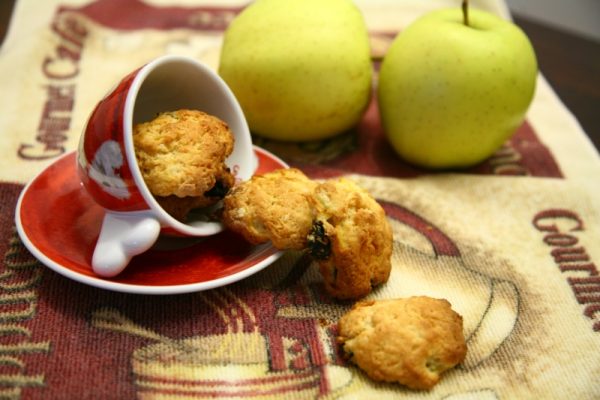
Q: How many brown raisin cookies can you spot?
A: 5